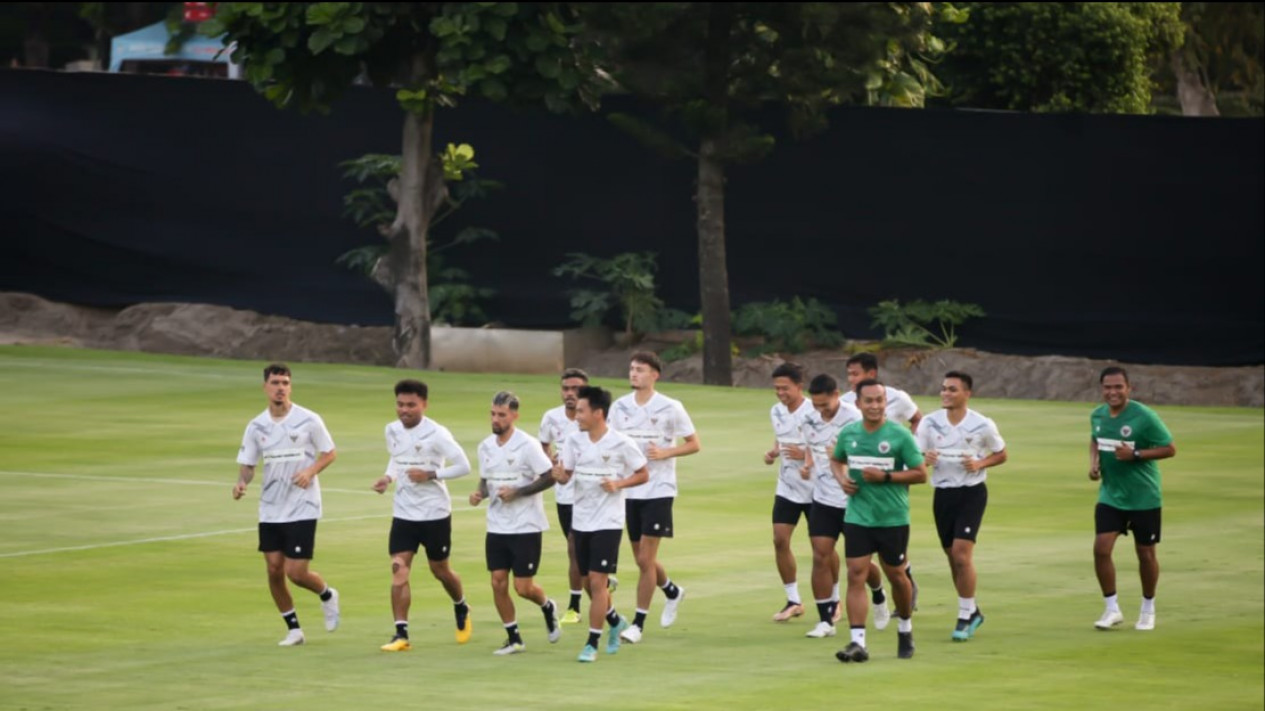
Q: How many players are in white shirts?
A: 10